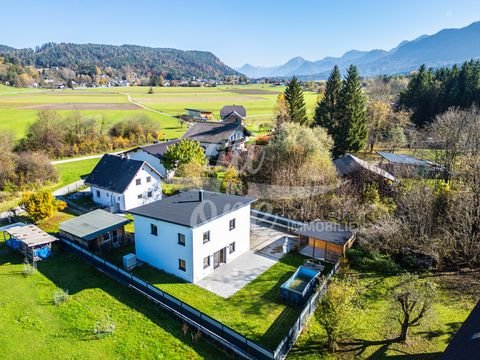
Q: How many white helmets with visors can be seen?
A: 0